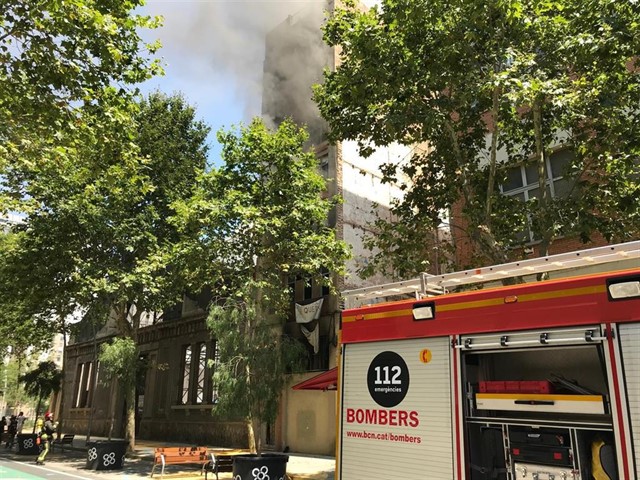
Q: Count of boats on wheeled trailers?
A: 0